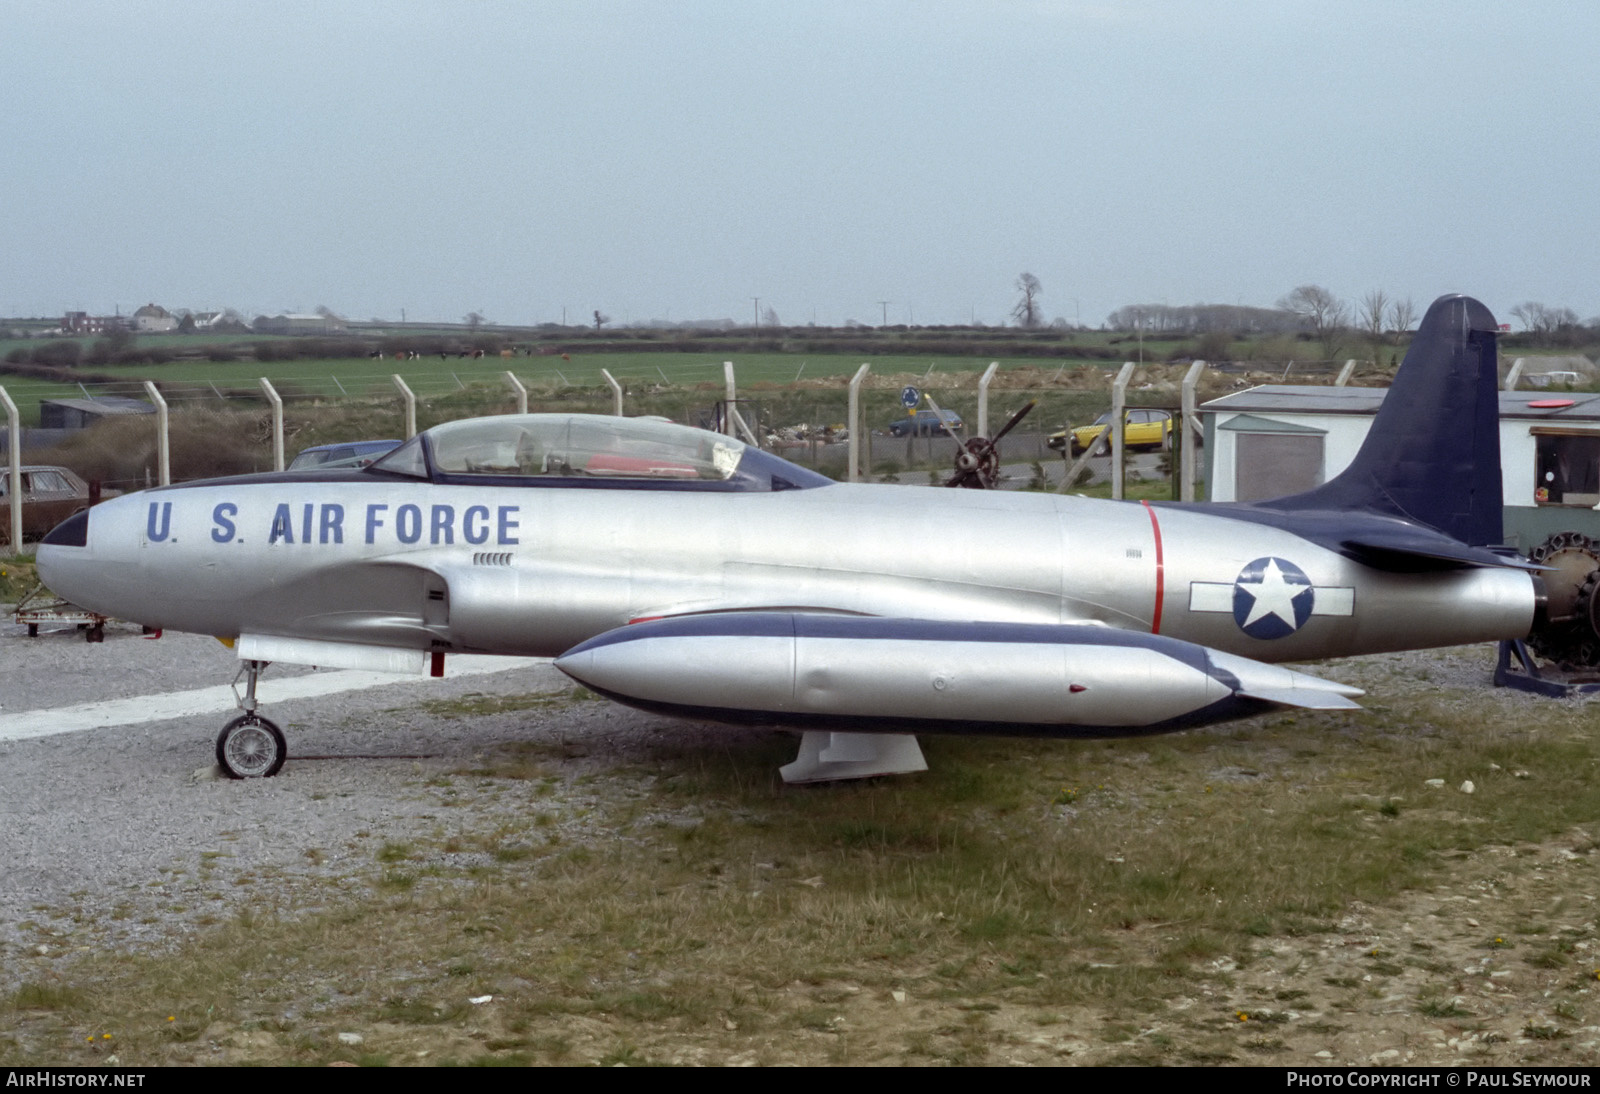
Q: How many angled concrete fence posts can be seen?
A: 13